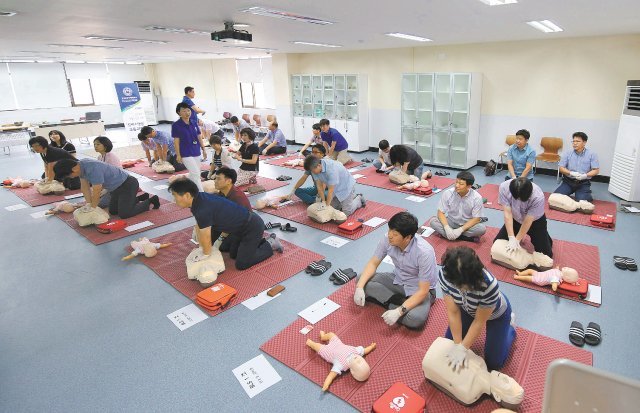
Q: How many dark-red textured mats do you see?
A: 12